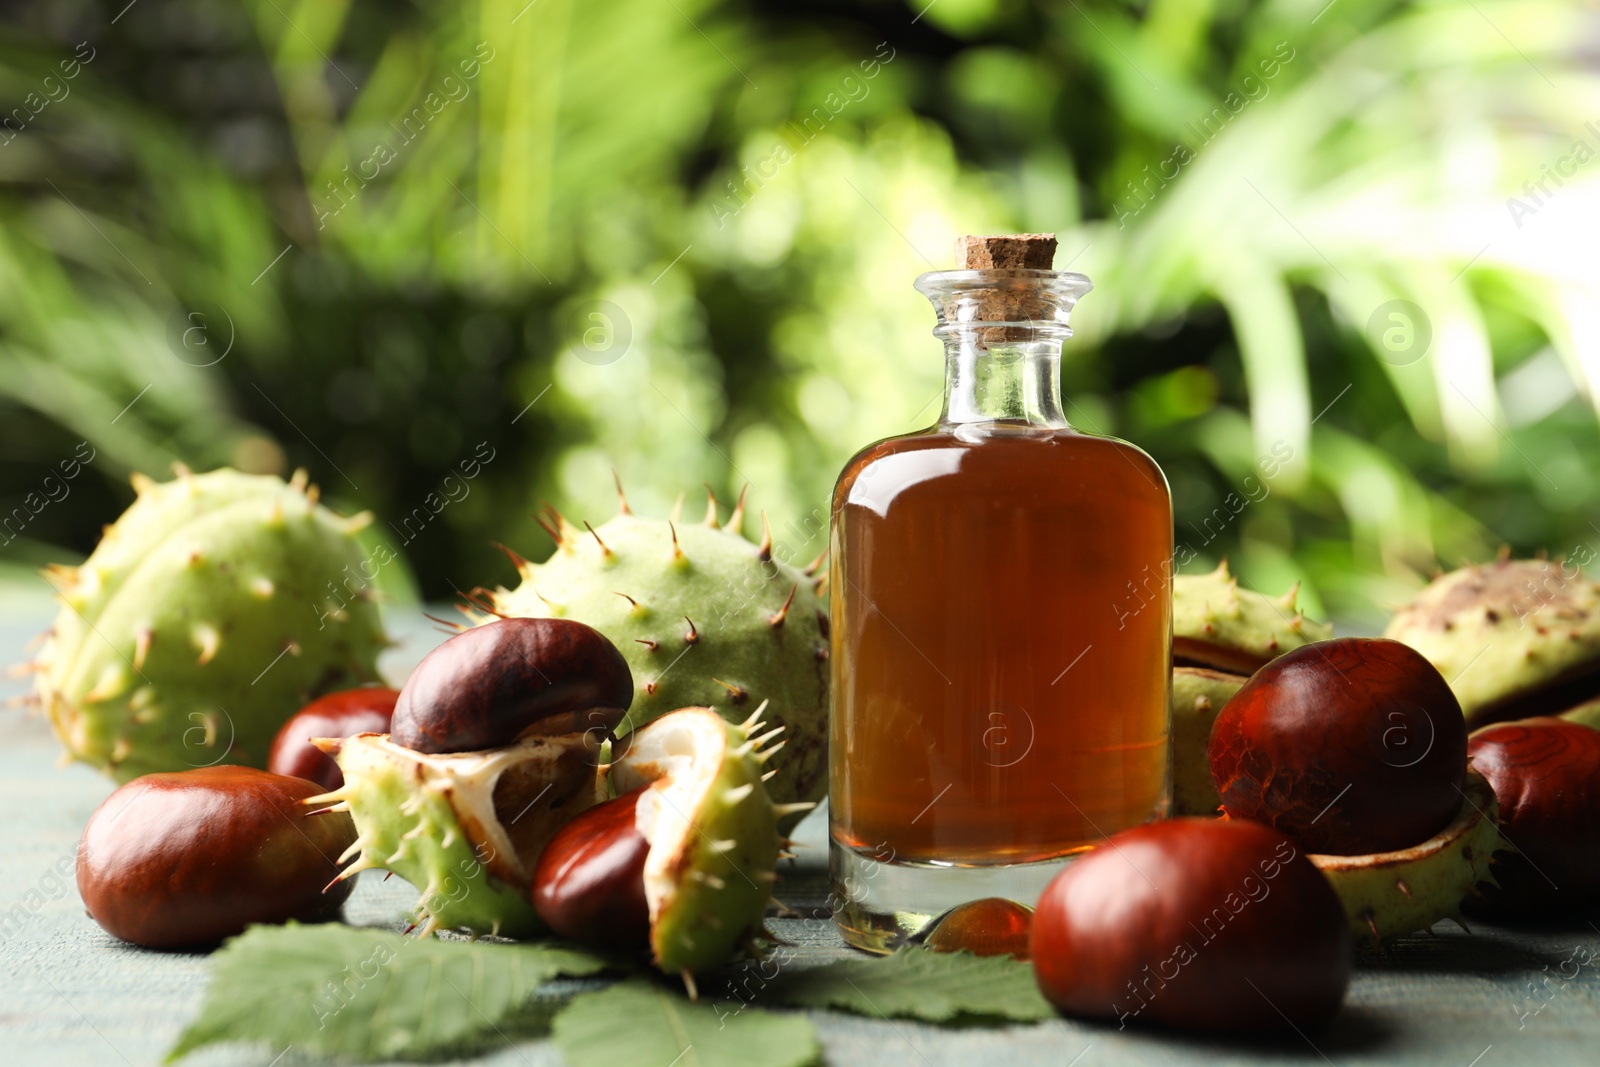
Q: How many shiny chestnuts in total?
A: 7